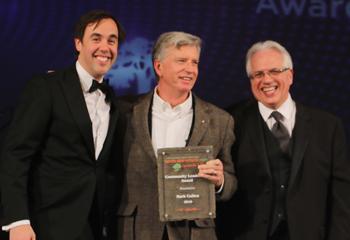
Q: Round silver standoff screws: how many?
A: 4